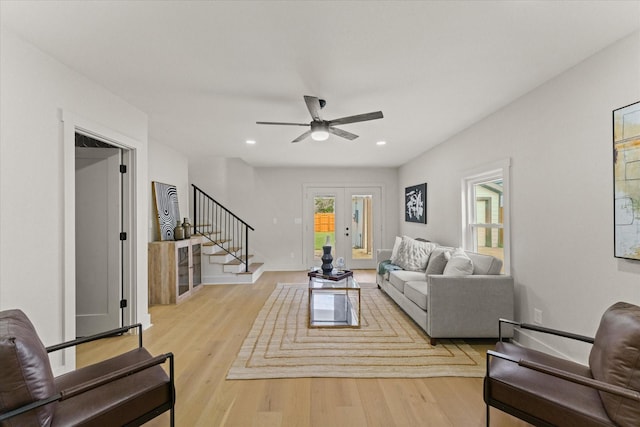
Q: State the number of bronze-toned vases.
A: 2